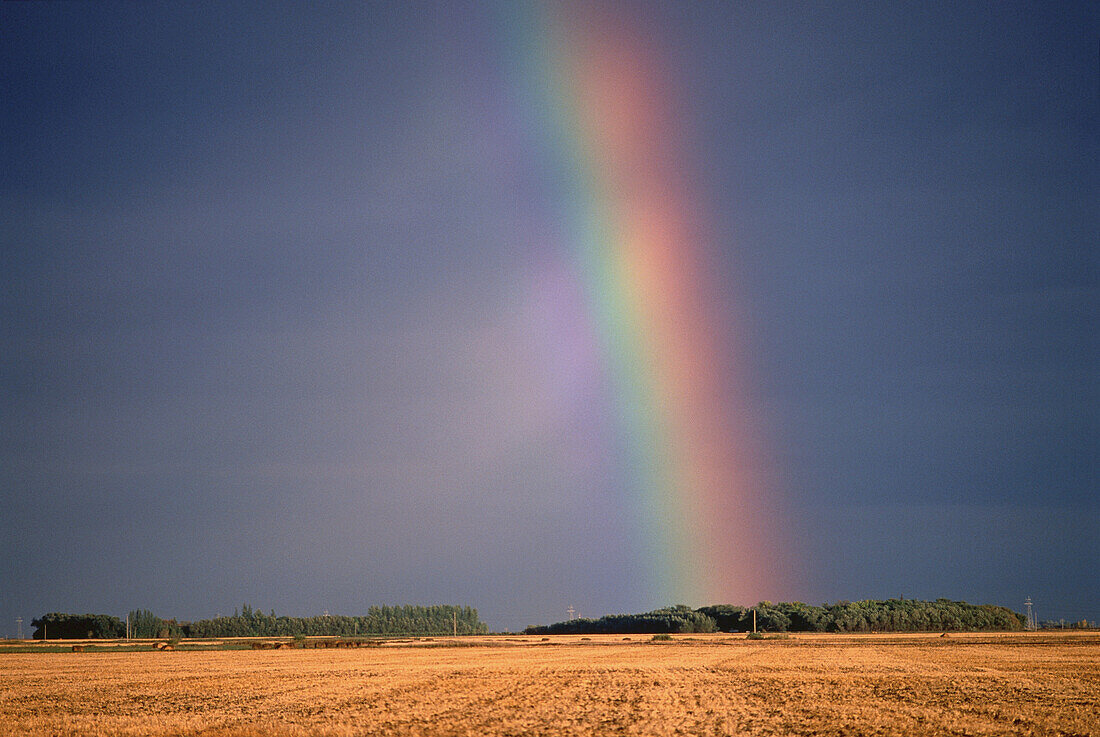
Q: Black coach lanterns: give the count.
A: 0